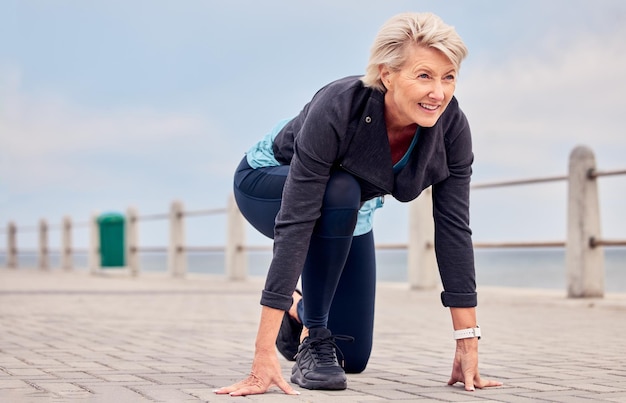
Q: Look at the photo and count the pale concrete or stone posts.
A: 9